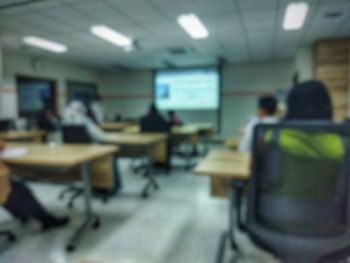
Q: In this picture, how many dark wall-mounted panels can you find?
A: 2